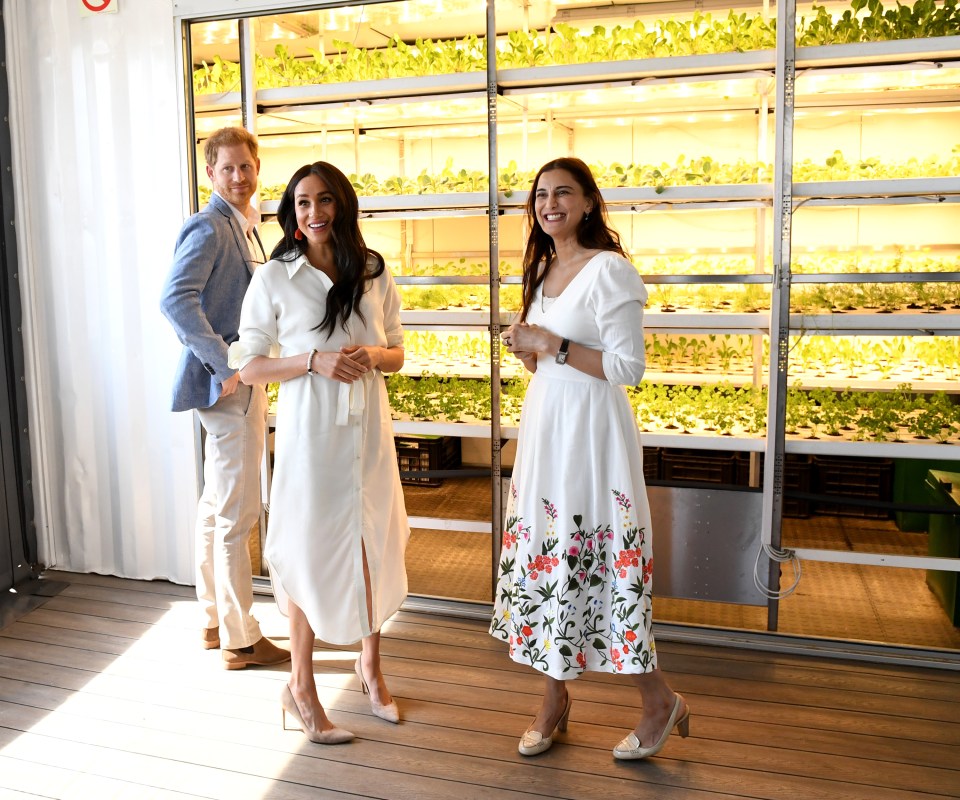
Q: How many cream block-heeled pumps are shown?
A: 2